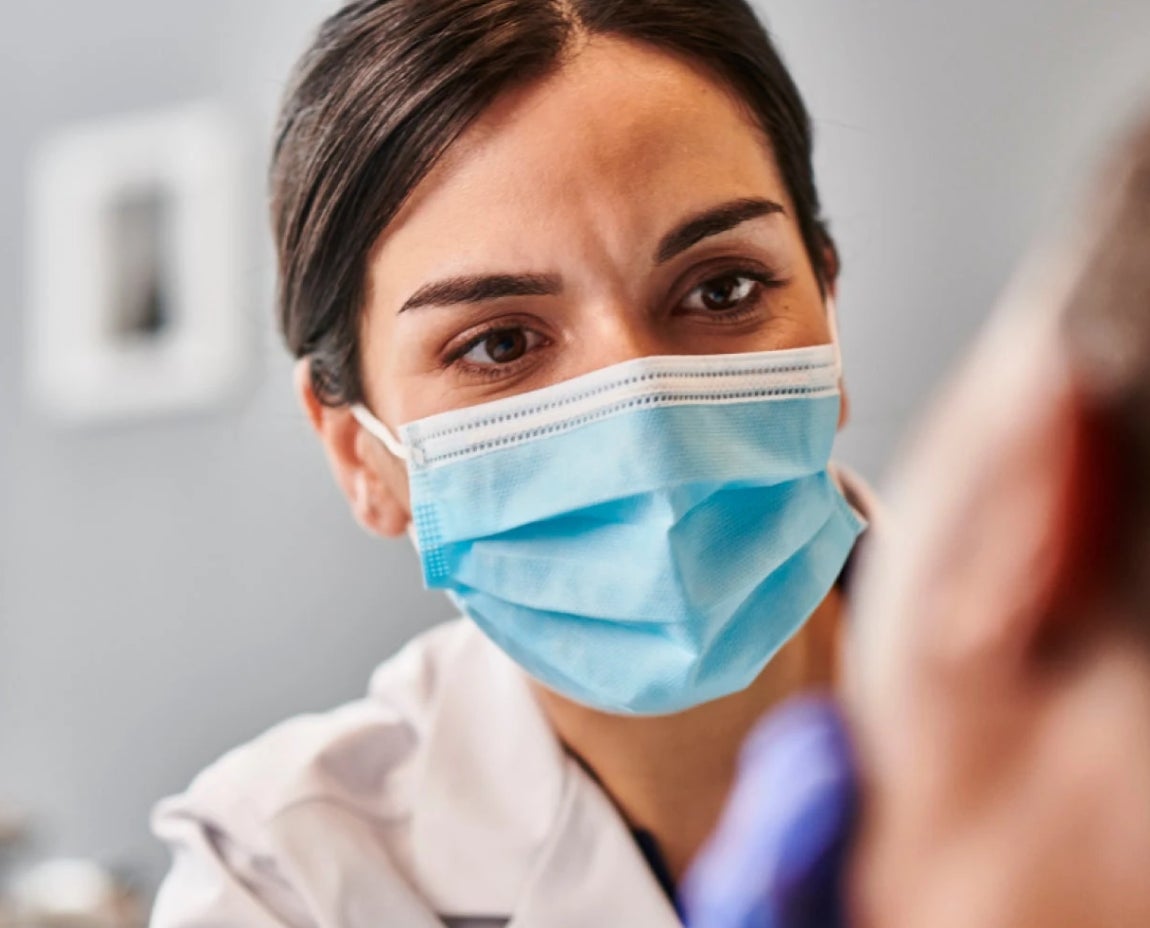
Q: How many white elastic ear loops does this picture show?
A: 2